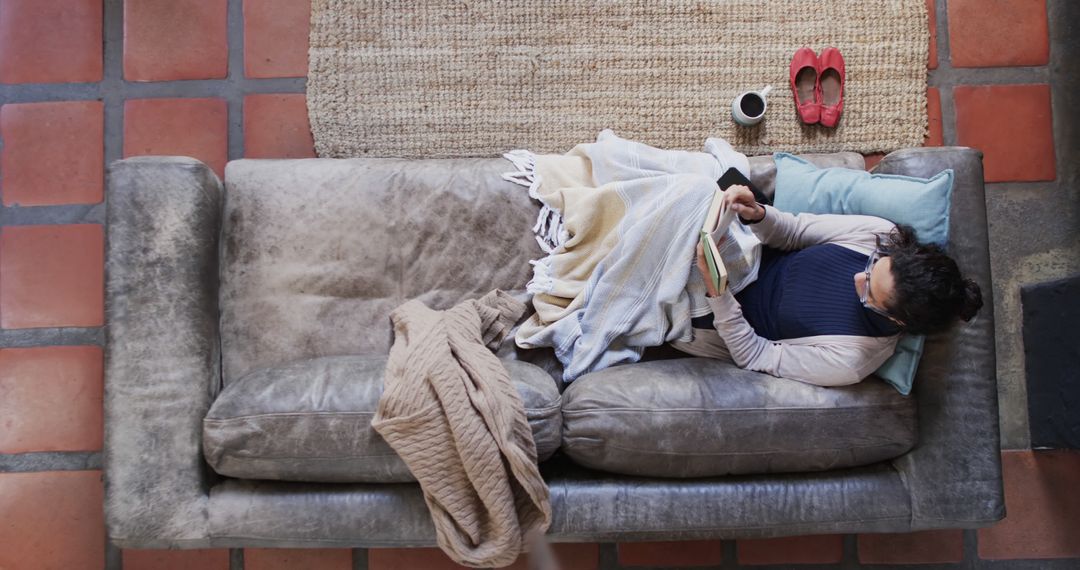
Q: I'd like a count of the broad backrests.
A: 2